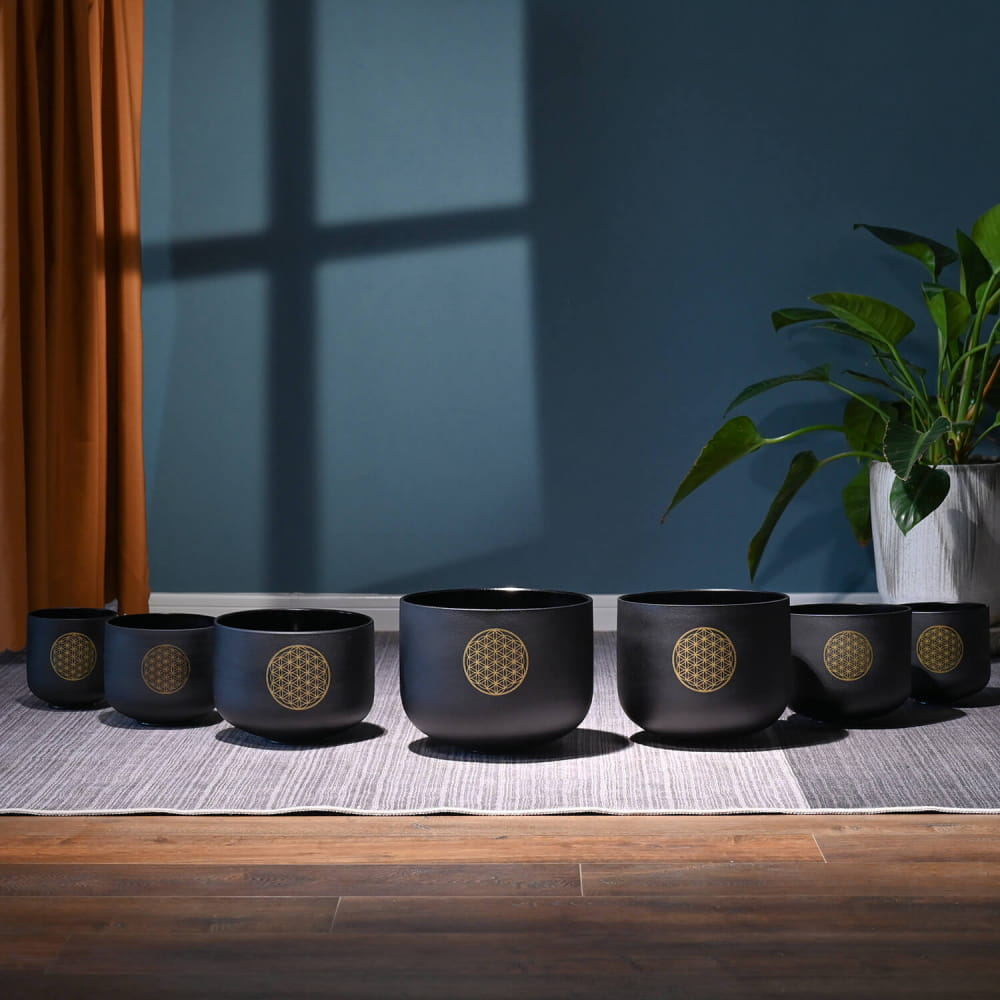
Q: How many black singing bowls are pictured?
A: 7